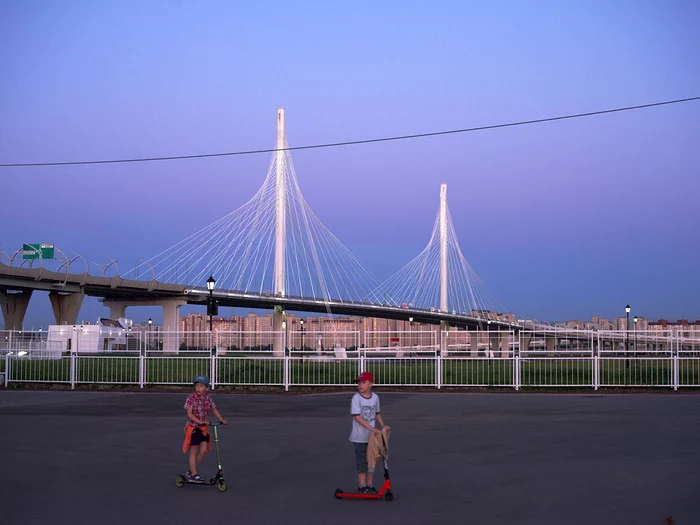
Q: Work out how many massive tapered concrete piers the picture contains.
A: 2